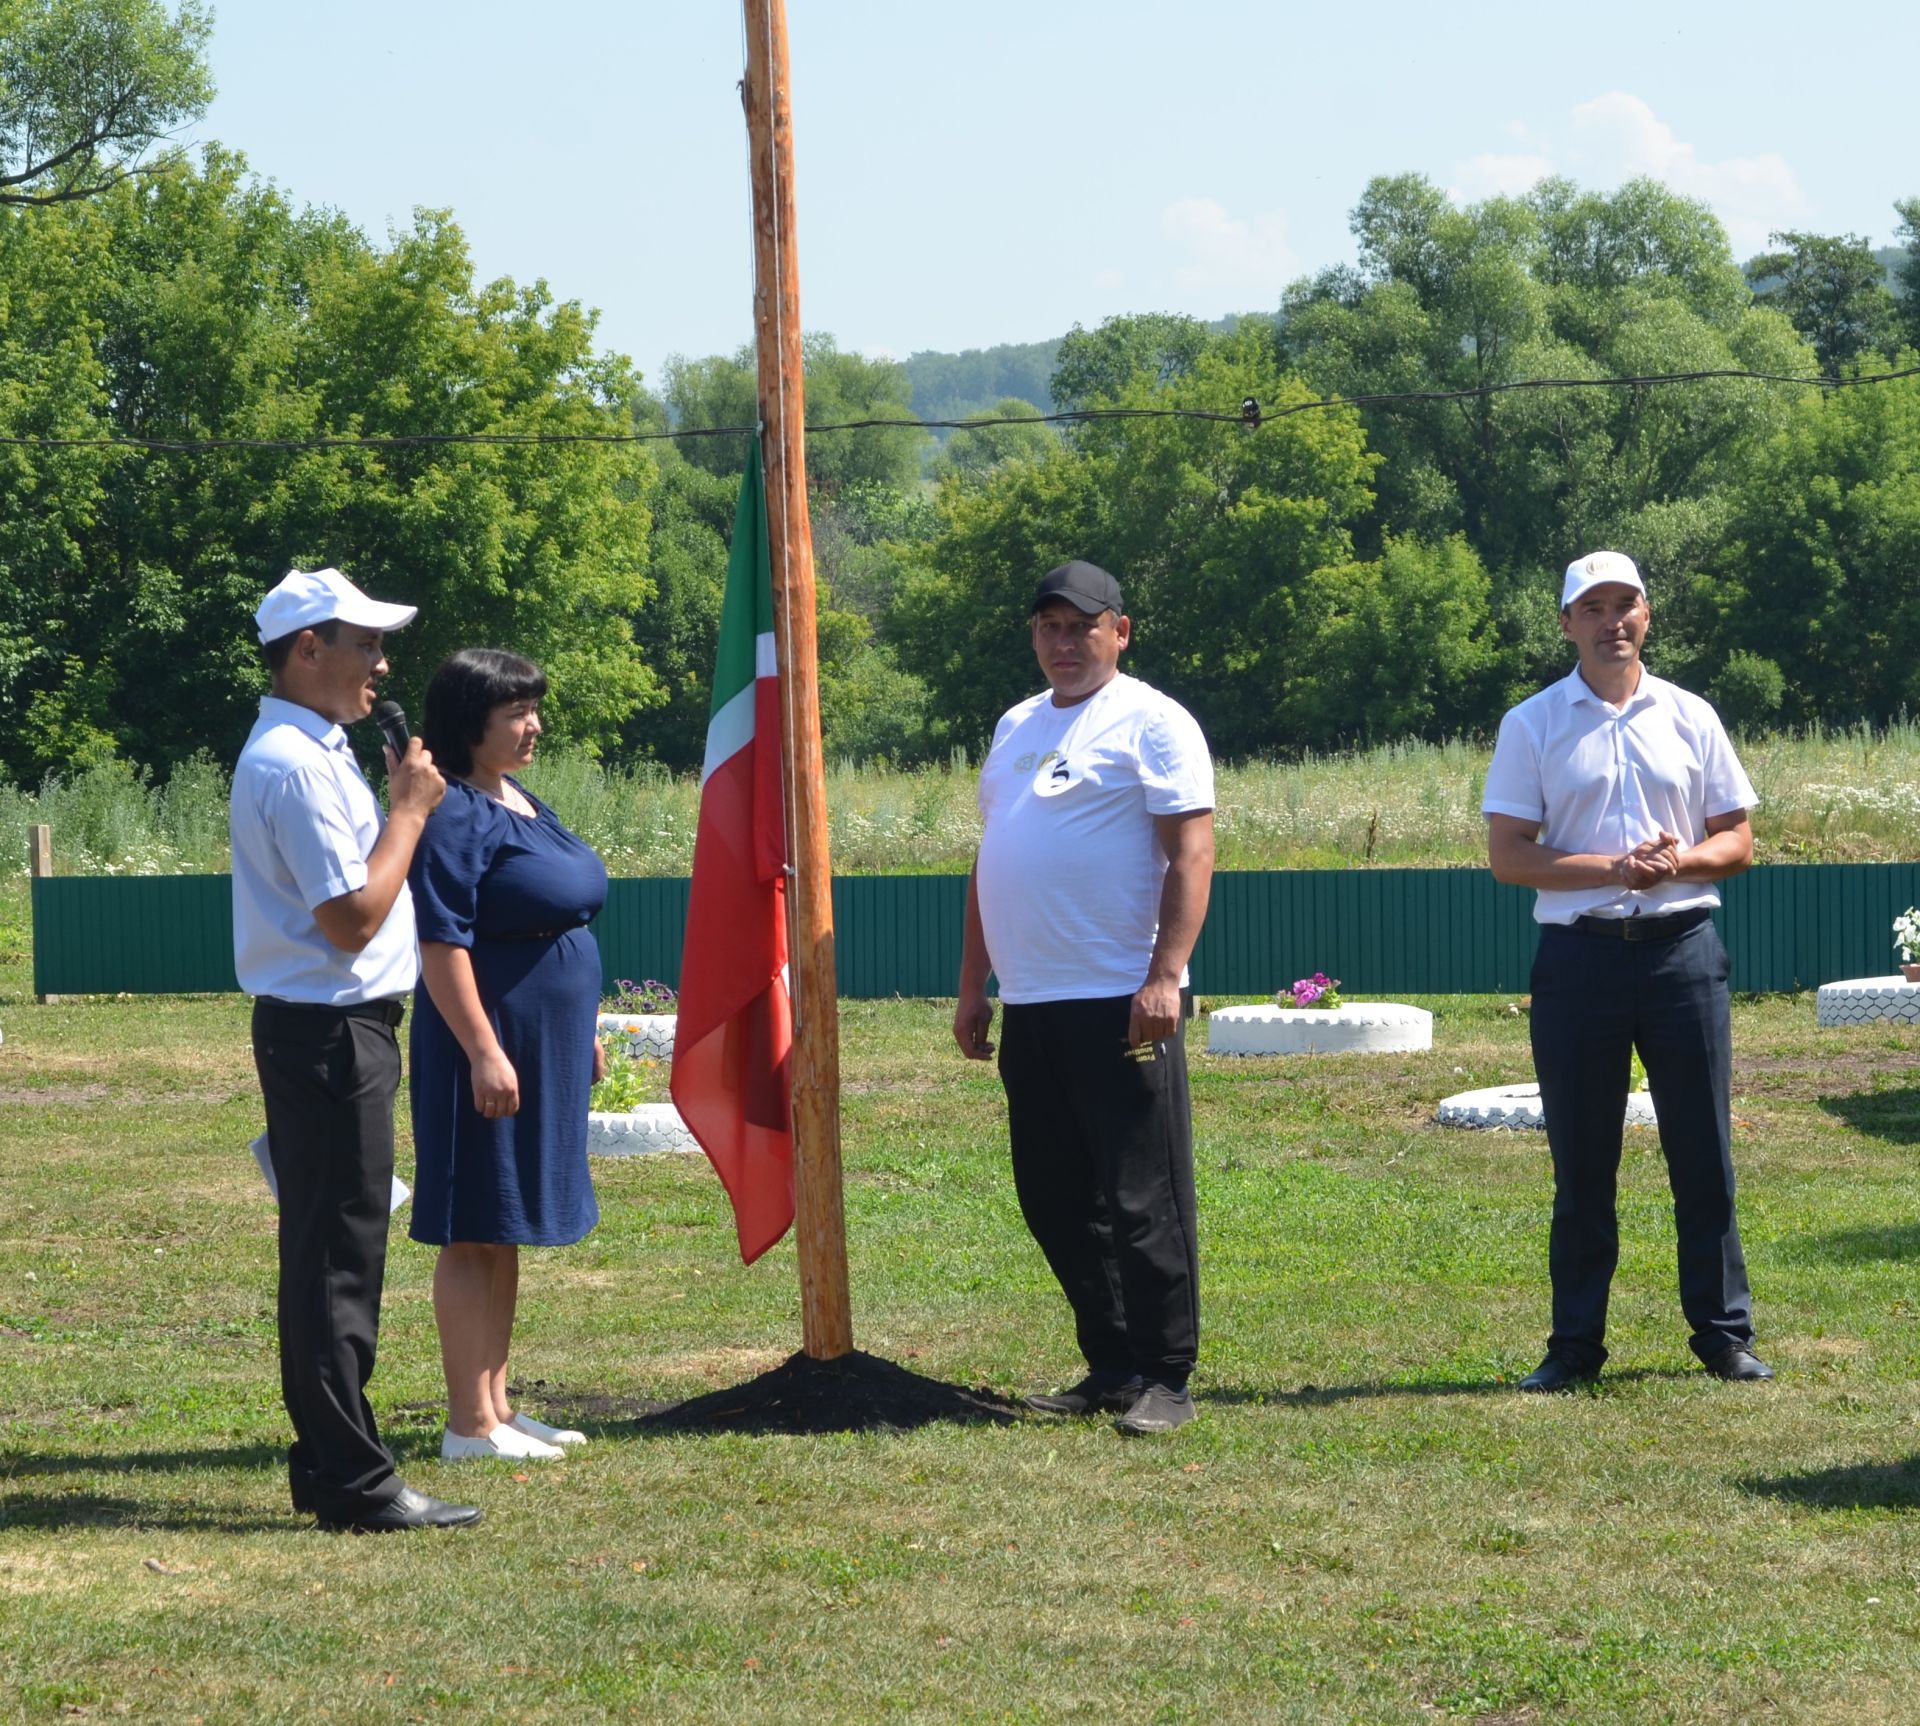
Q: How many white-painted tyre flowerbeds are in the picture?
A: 5